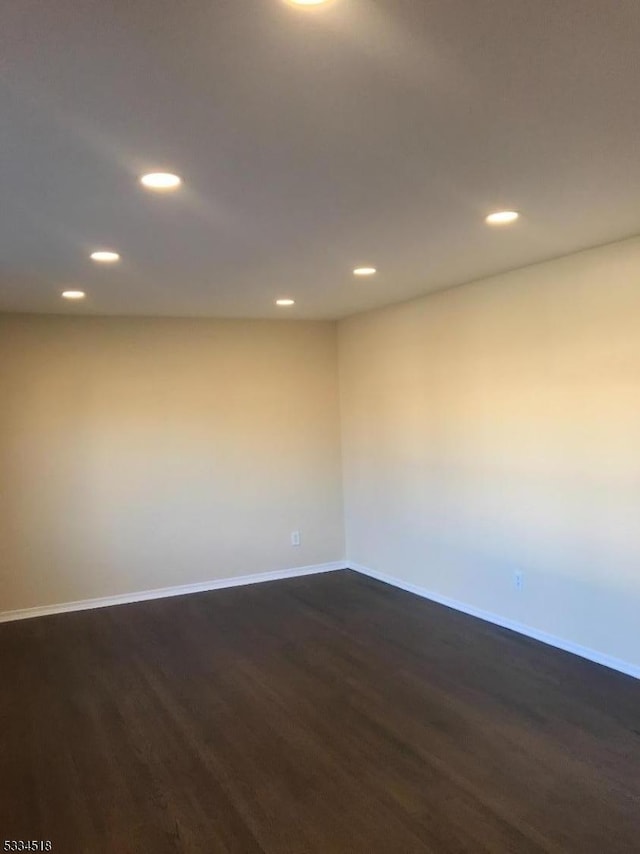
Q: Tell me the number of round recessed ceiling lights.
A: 7